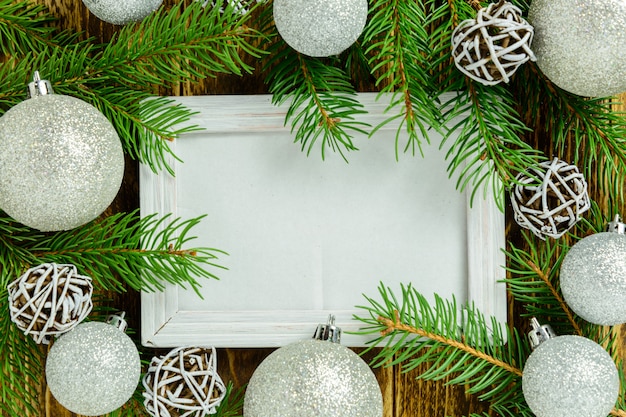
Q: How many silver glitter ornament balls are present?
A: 8